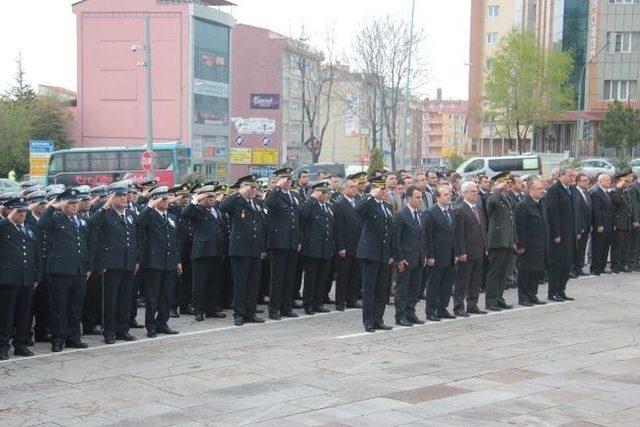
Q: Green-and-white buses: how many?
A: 1